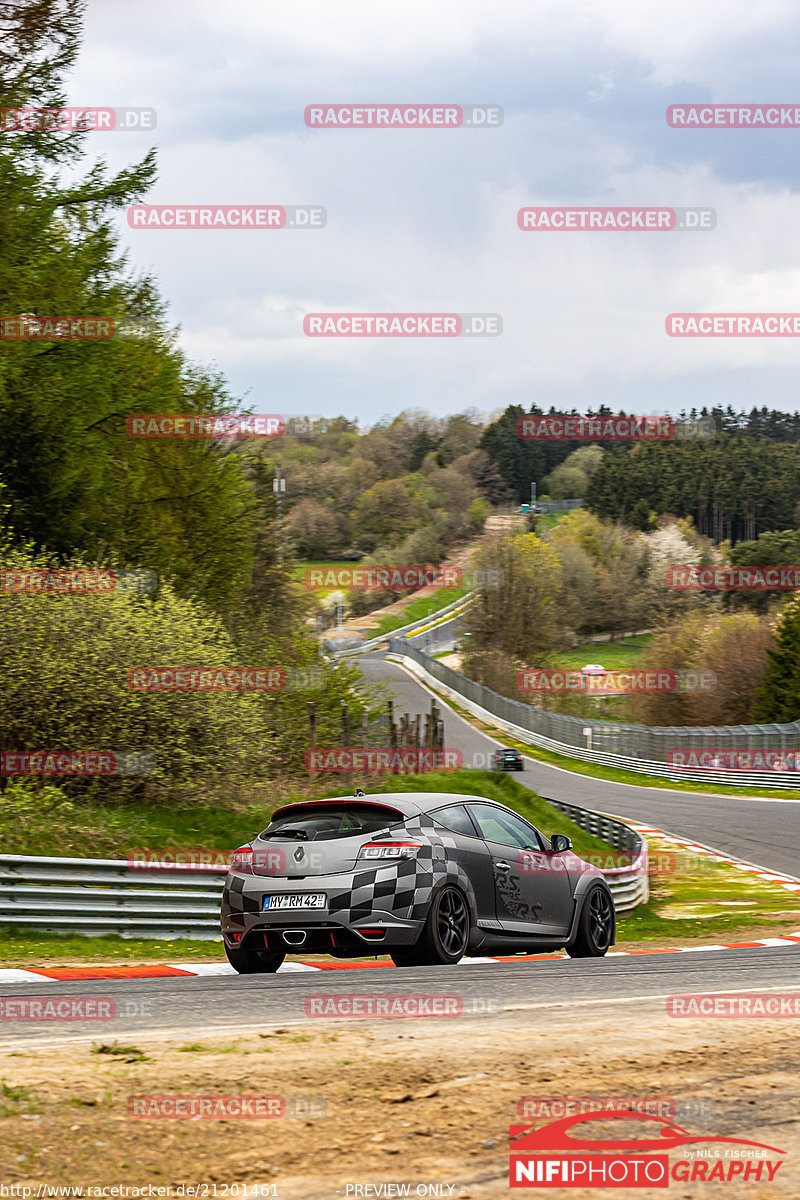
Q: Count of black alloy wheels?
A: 2